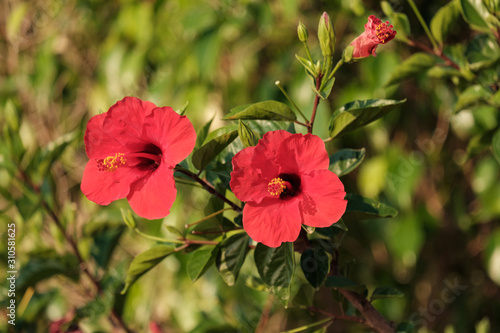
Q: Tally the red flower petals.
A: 10